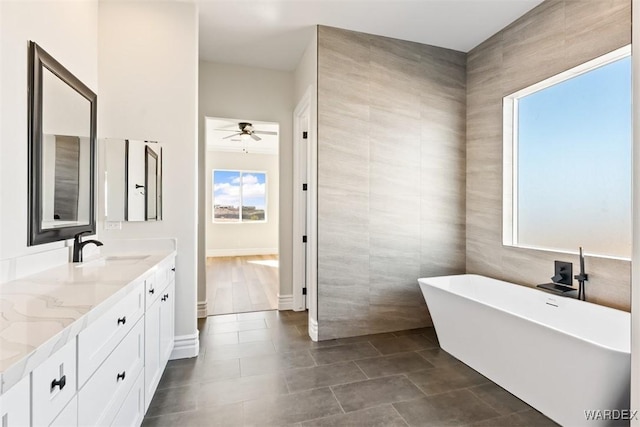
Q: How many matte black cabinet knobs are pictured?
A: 7